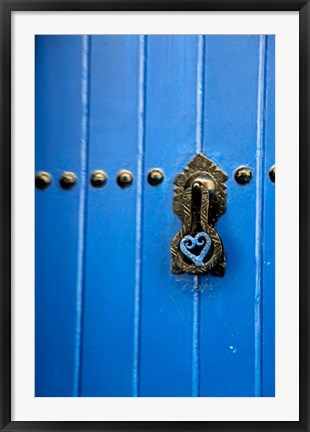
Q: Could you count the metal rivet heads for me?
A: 7